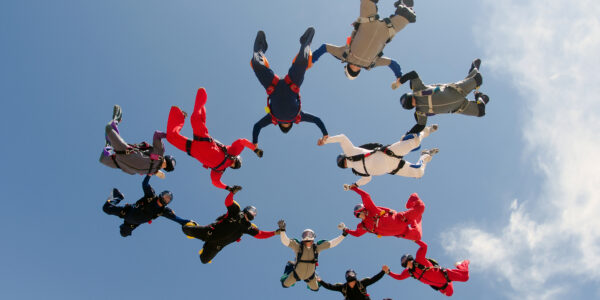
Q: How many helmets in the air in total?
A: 12